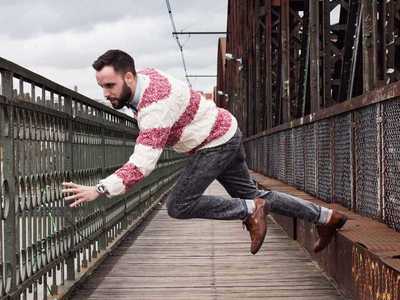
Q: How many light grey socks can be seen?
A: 2